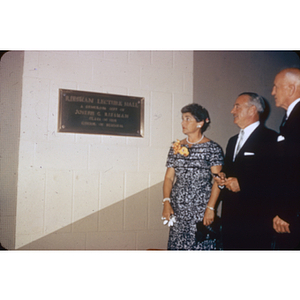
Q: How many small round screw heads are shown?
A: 4